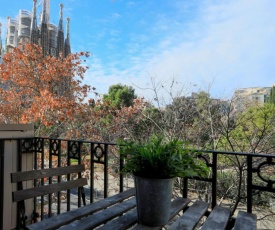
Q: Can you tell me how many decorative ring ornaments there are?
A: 7